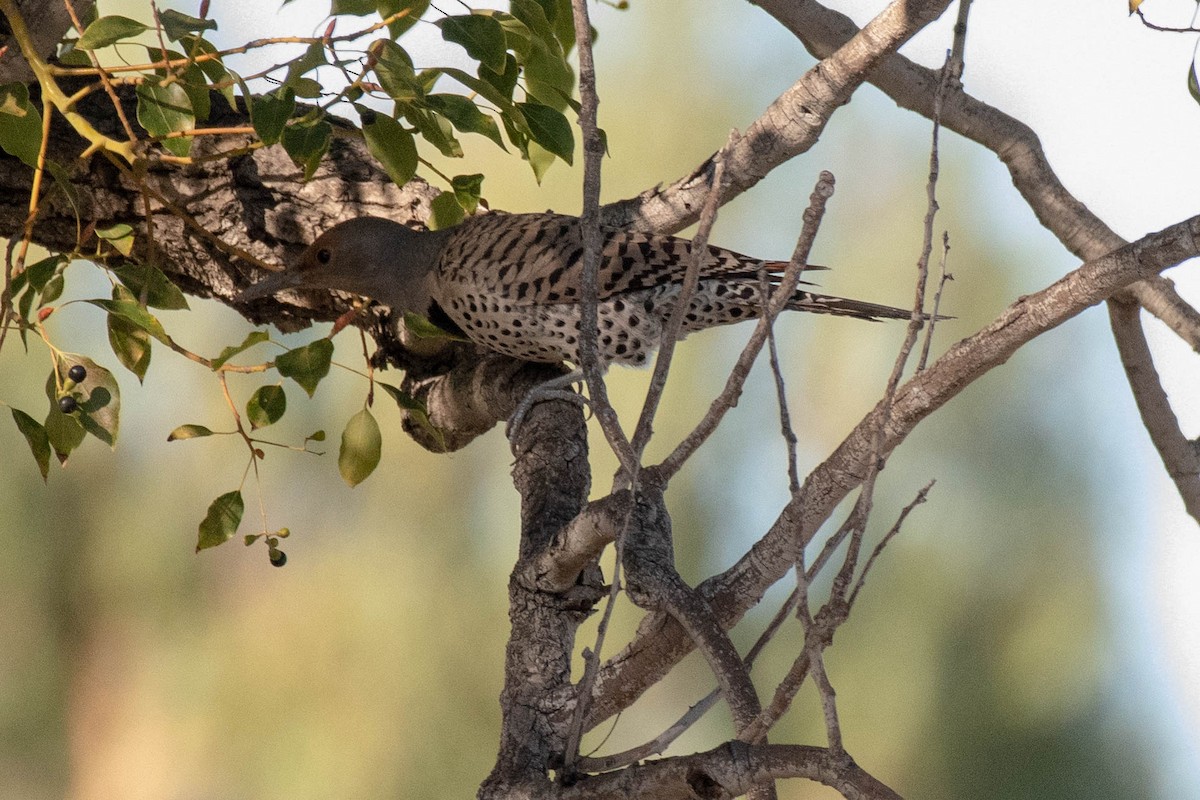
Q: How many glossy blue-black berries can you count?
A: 3